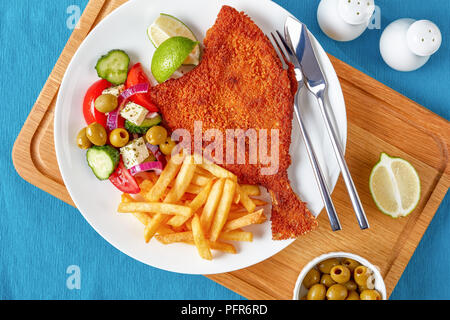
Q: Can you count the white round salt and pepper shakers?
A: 2